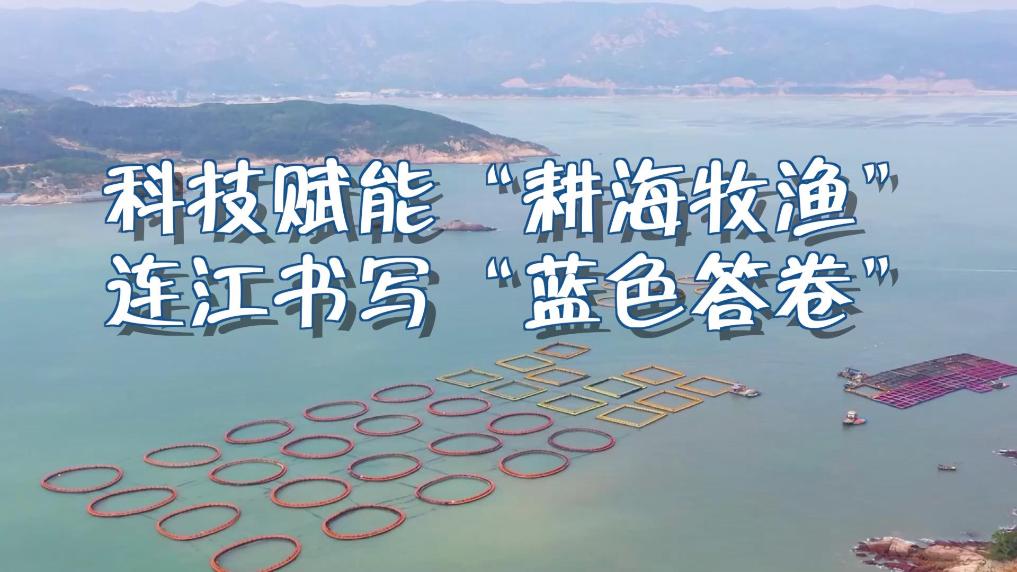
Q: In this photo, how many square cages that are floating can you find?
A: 11